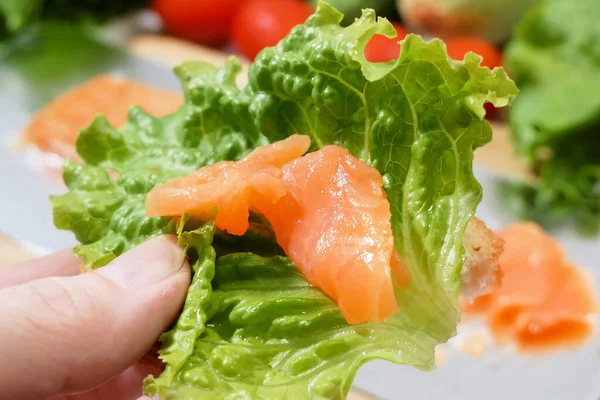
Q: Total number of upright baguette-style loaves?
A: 0